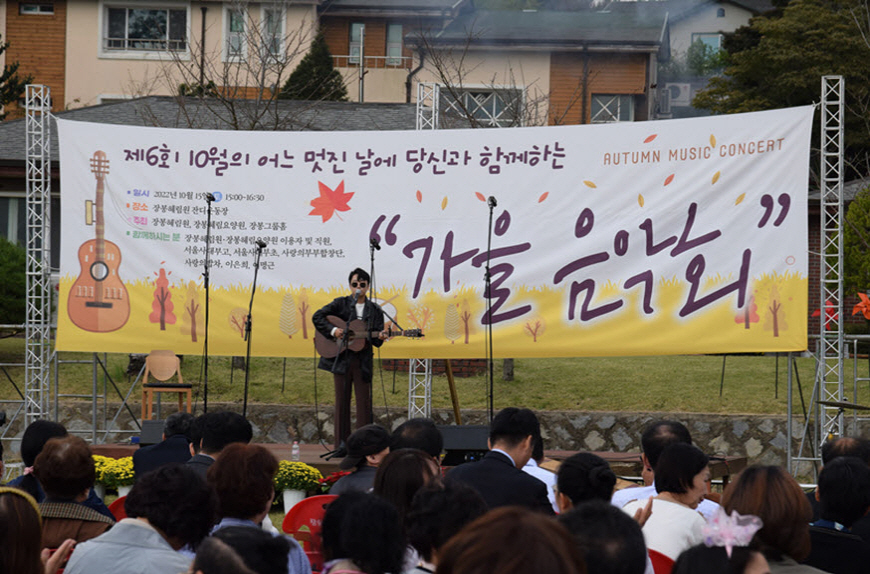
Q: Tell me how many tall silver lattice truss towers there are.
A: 3